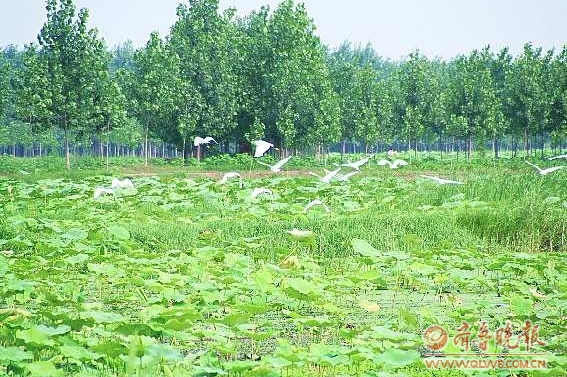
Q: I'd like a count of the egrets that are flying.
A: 15